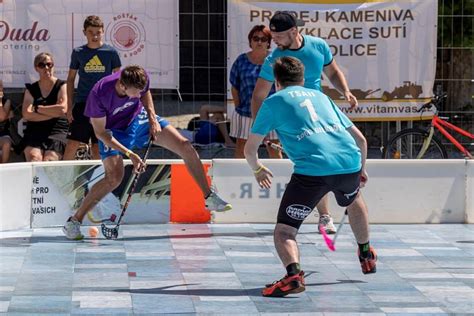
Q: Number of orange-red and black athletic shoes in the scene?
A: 2